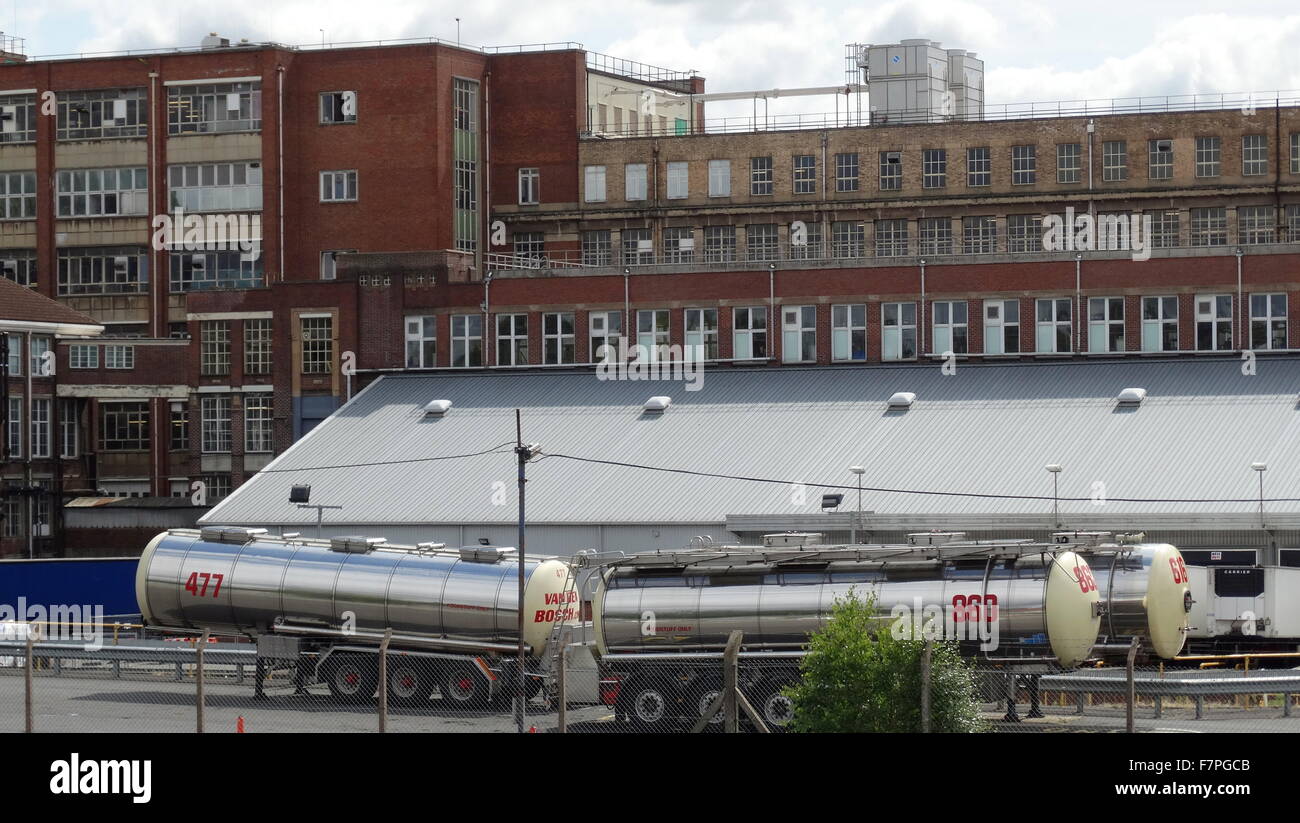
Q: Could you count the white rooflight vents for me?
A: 4